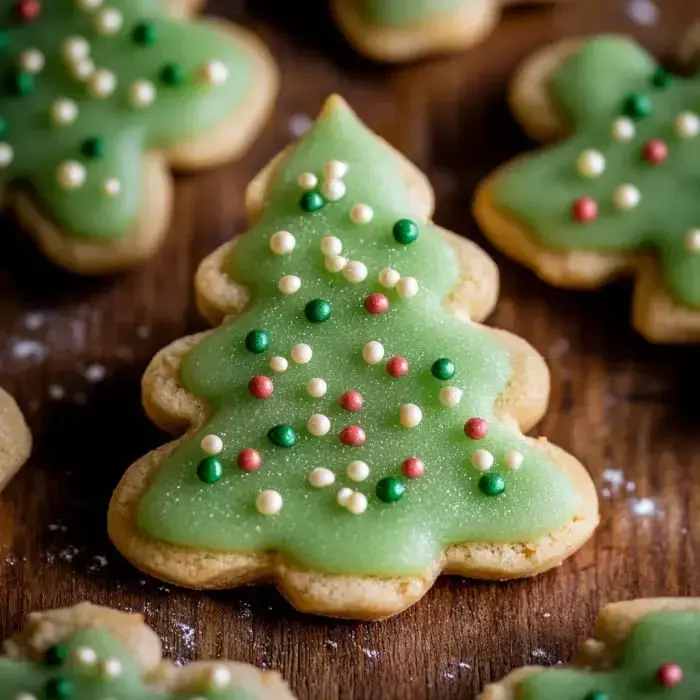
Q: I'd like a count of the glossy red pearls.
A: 12